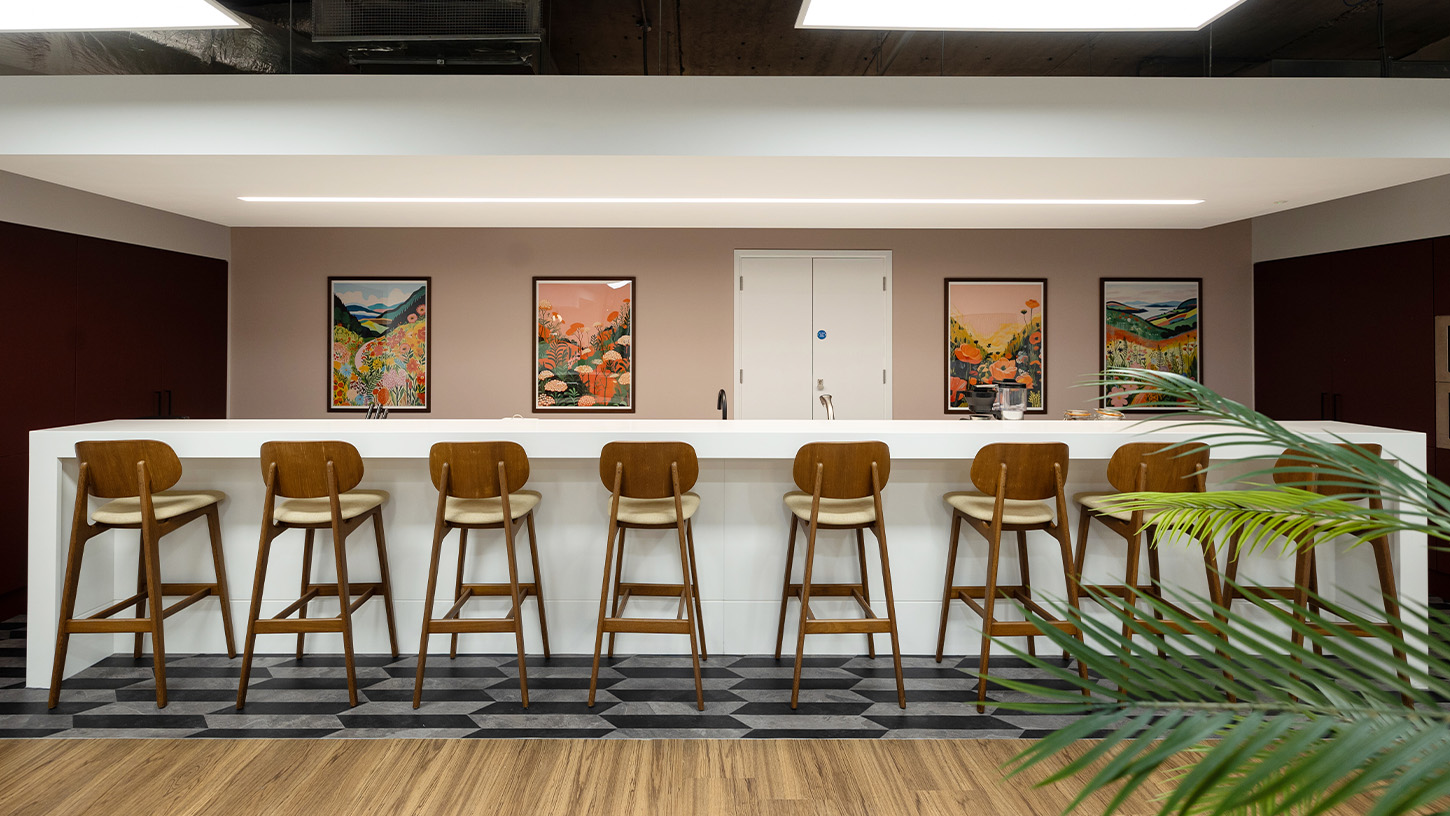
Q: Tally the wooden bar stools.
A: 8